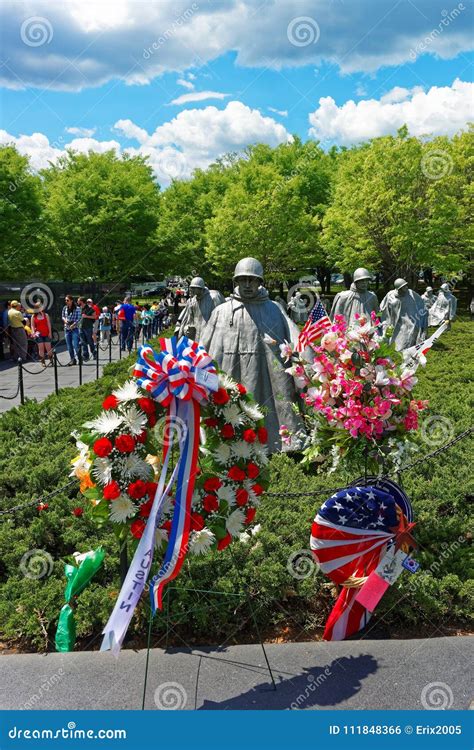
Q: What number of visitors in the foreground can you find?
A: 0